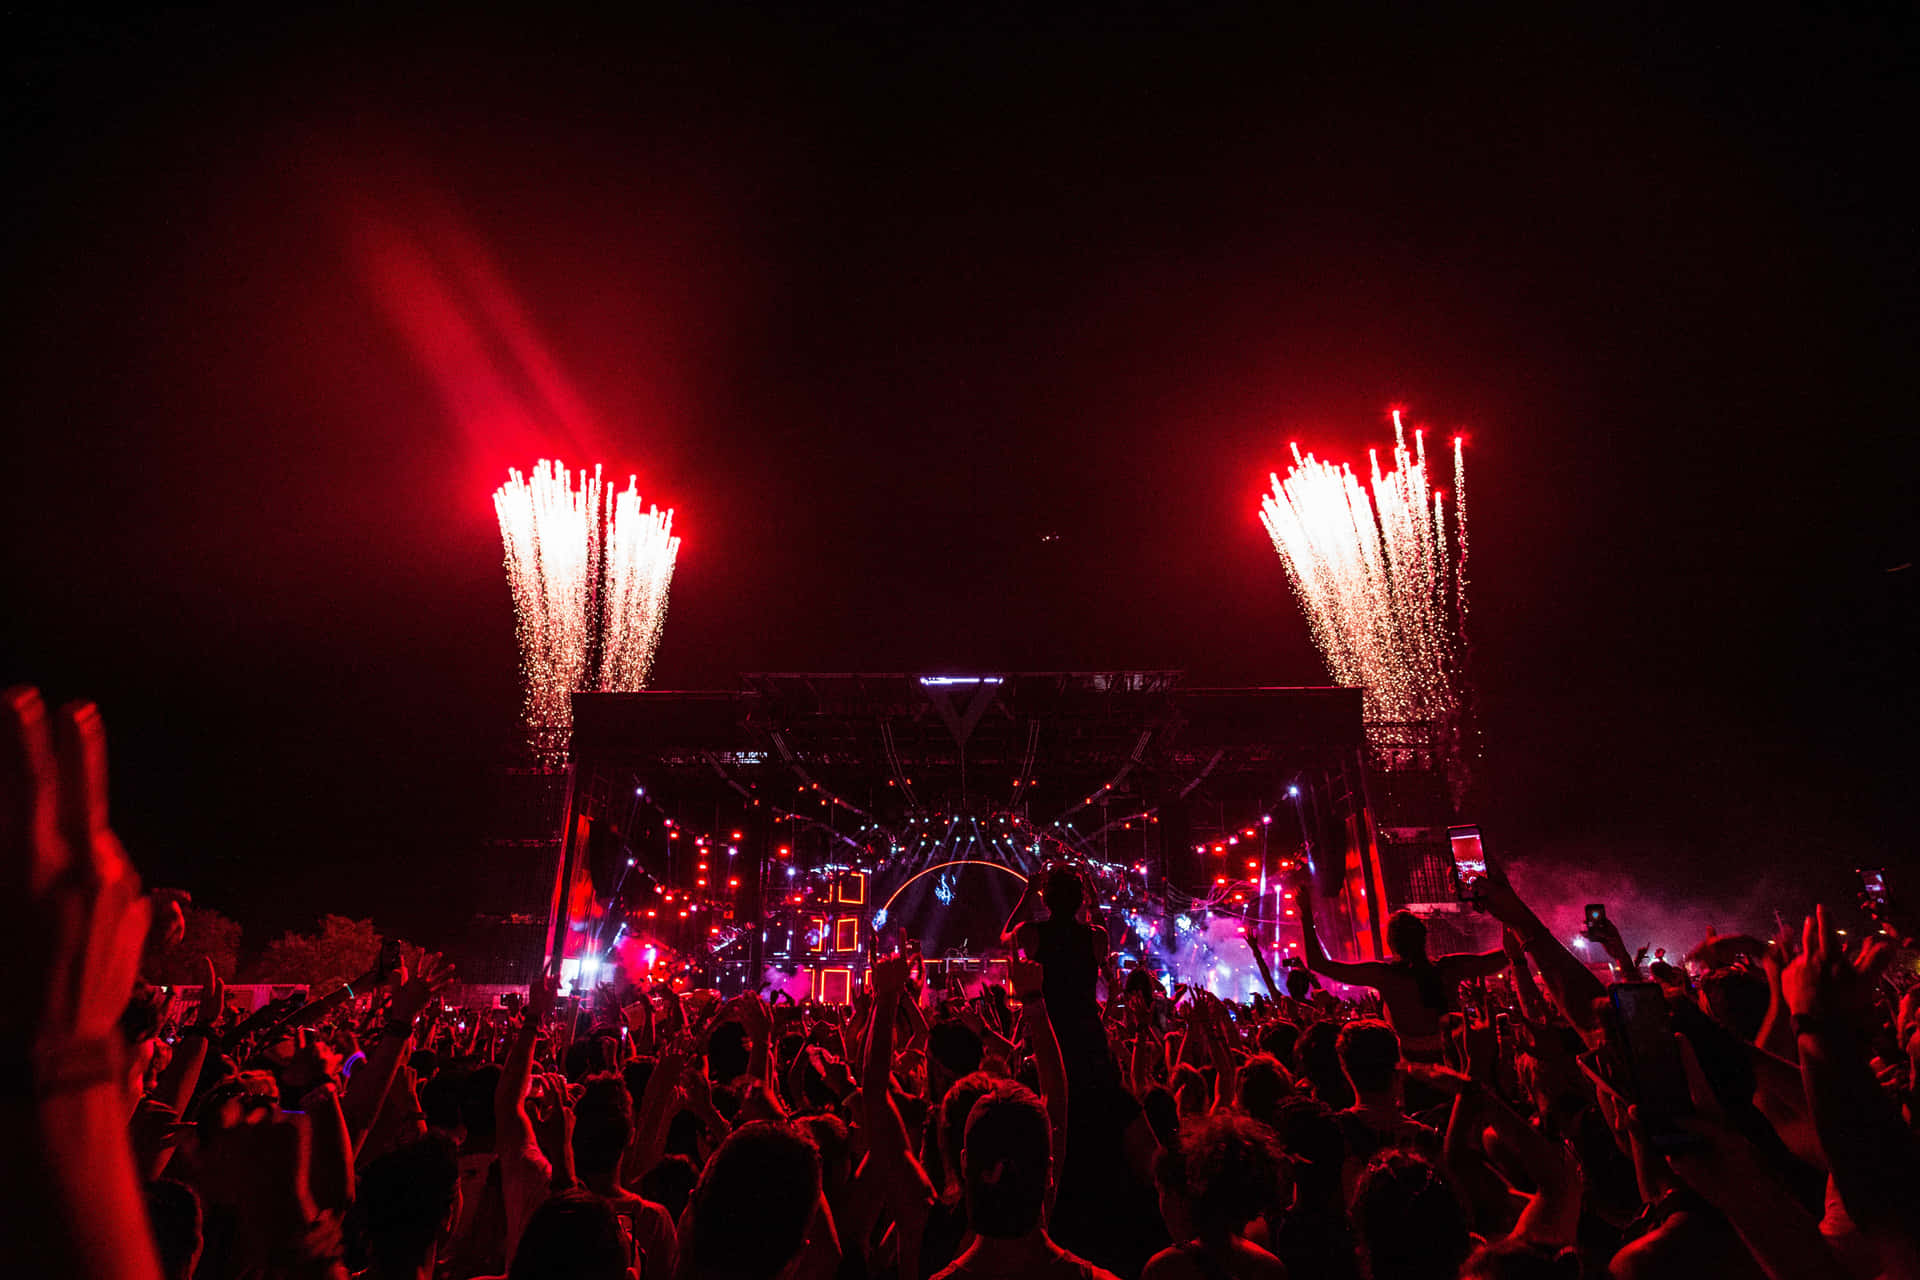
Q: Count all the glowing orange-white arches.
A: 1